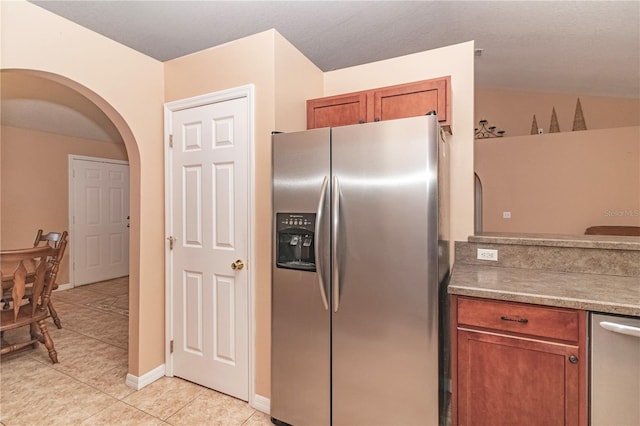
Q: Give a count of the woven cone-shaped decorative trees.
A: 3